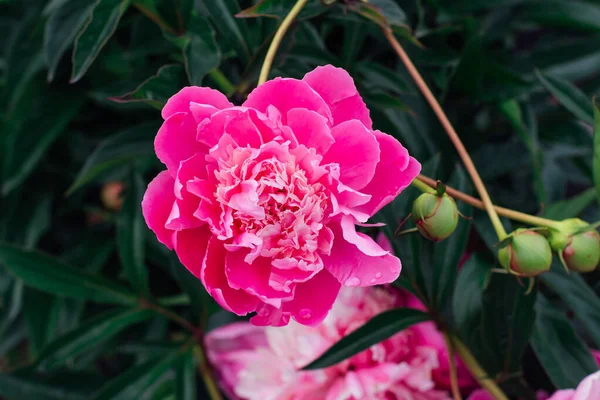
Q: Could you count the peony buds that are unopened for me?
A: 3